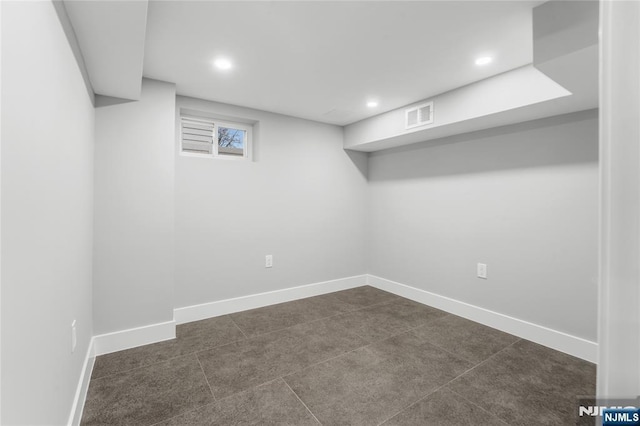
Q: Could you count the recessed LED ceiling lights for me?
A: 3